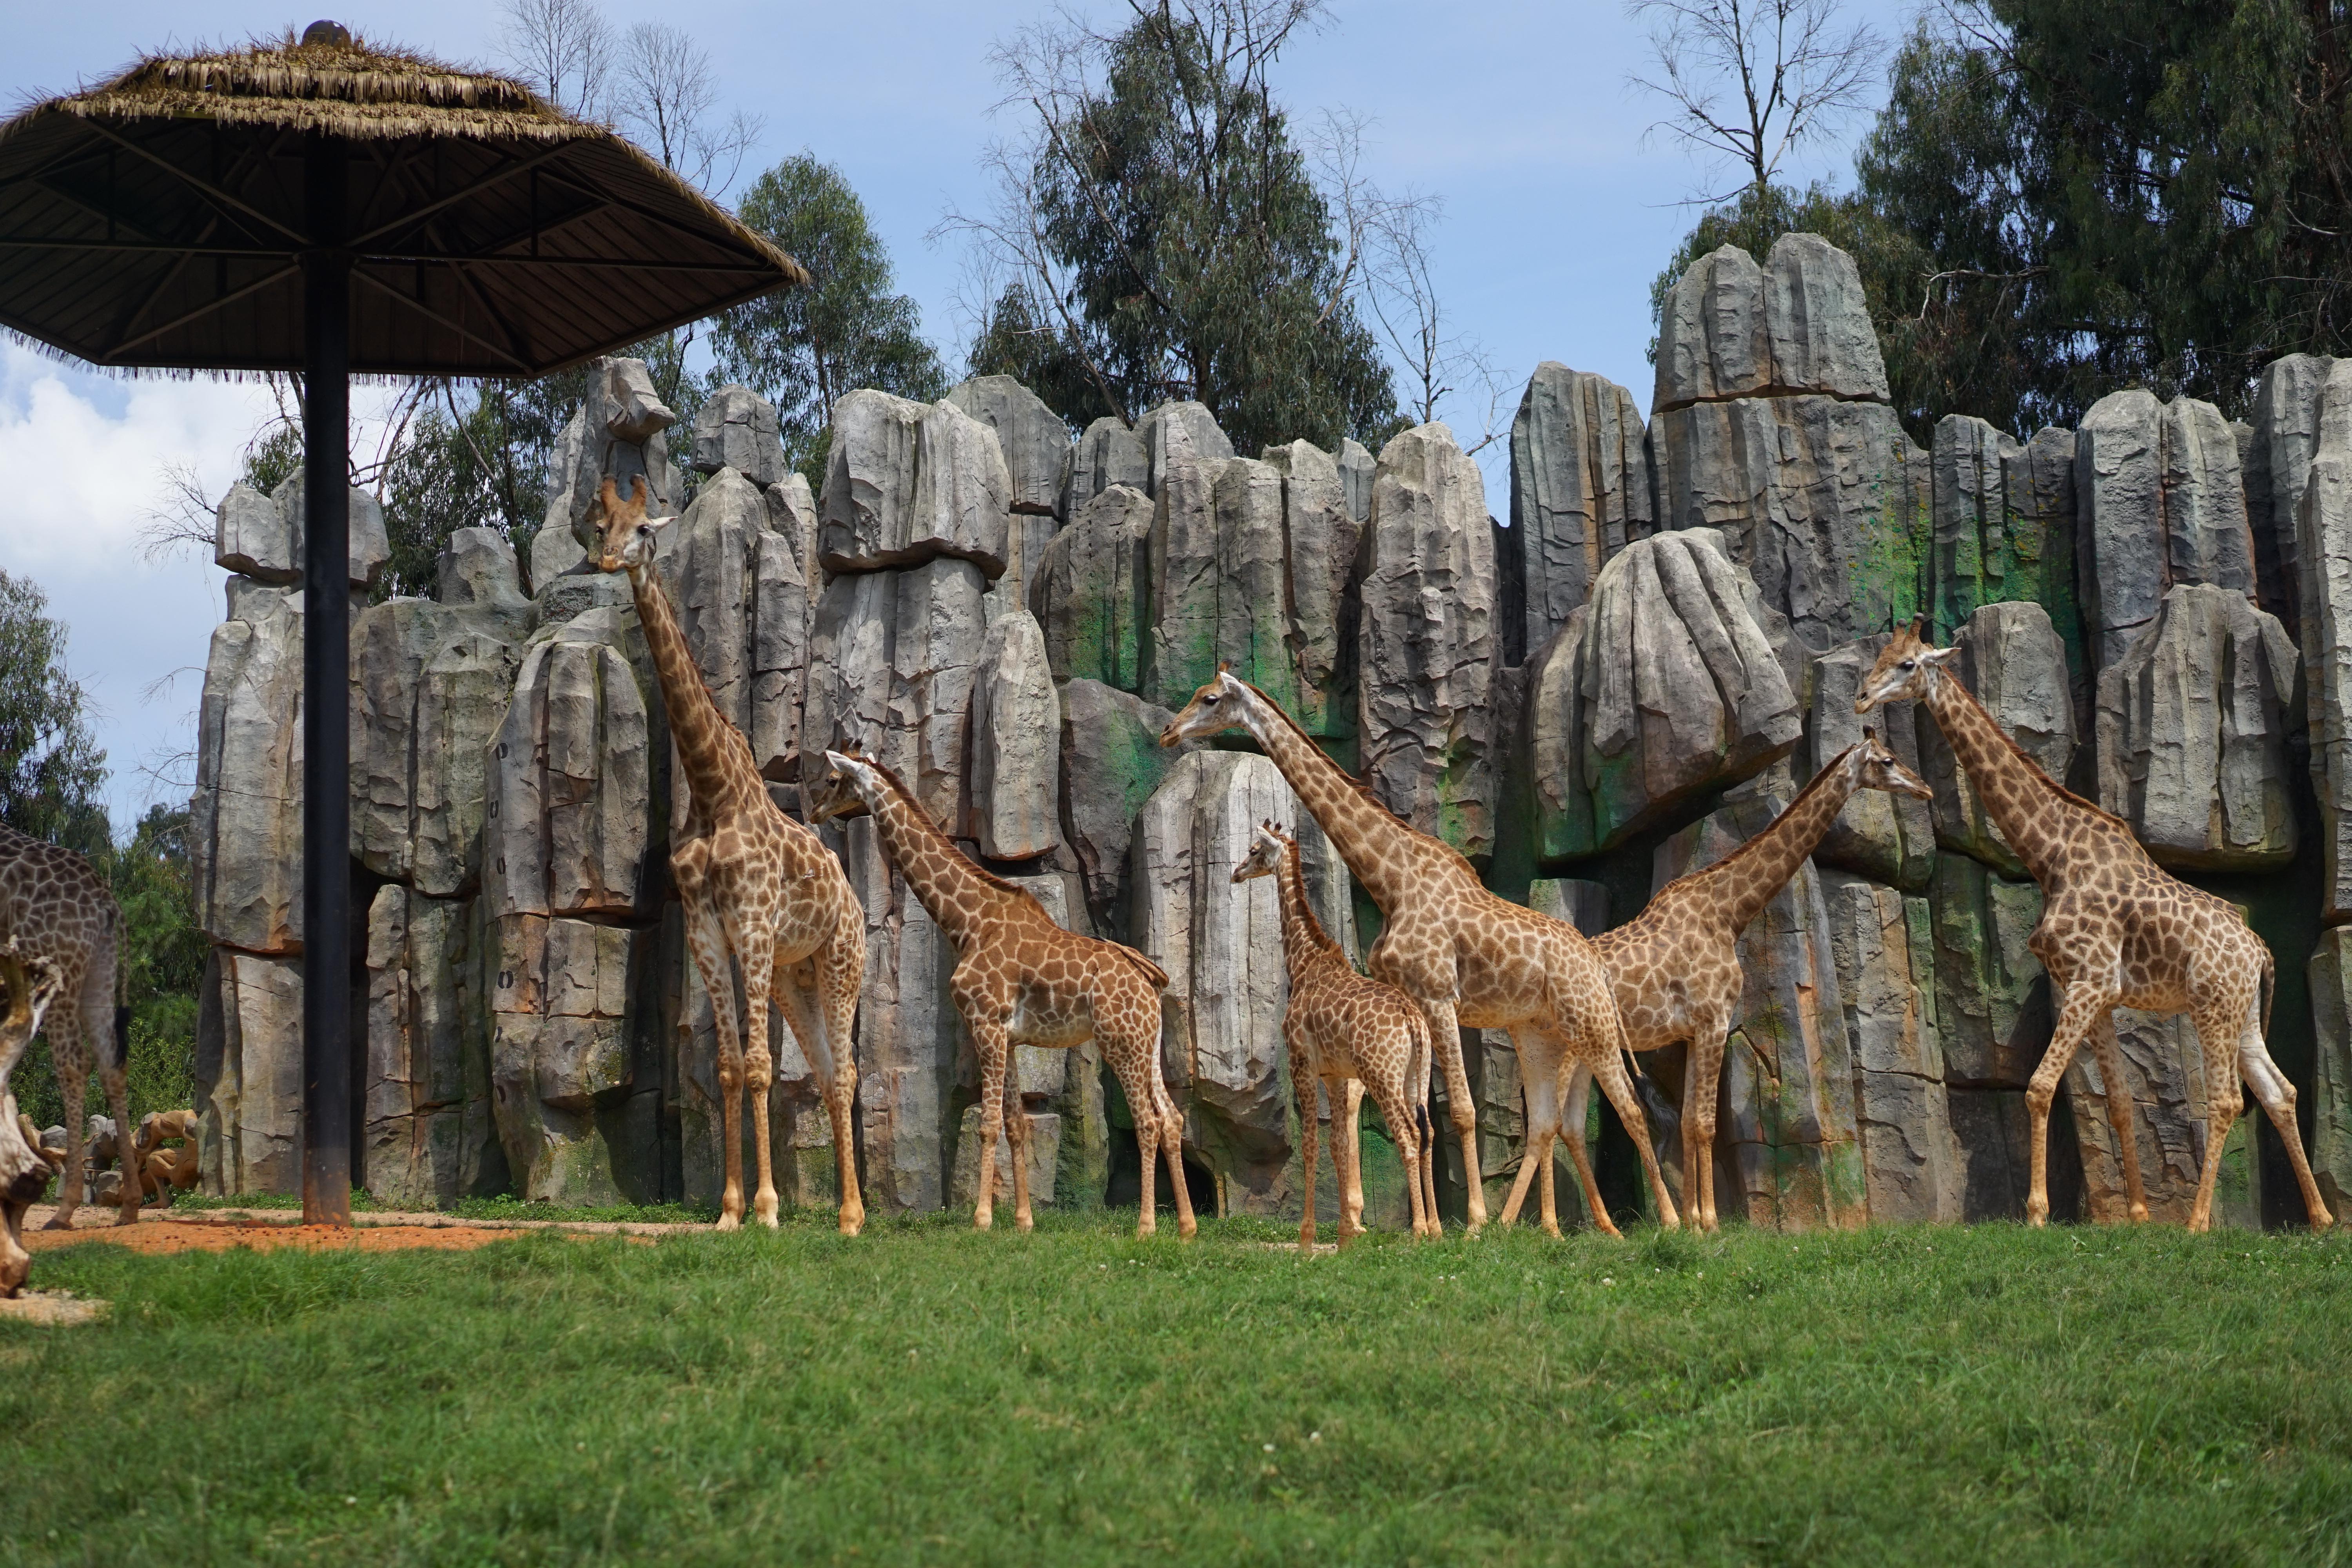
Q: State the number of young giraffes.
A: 2